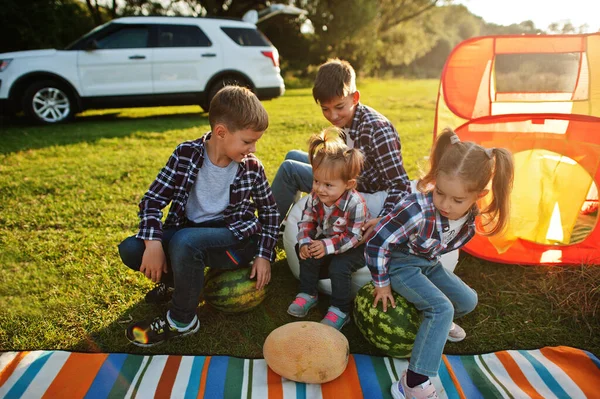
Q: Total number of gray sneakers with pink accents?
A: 2